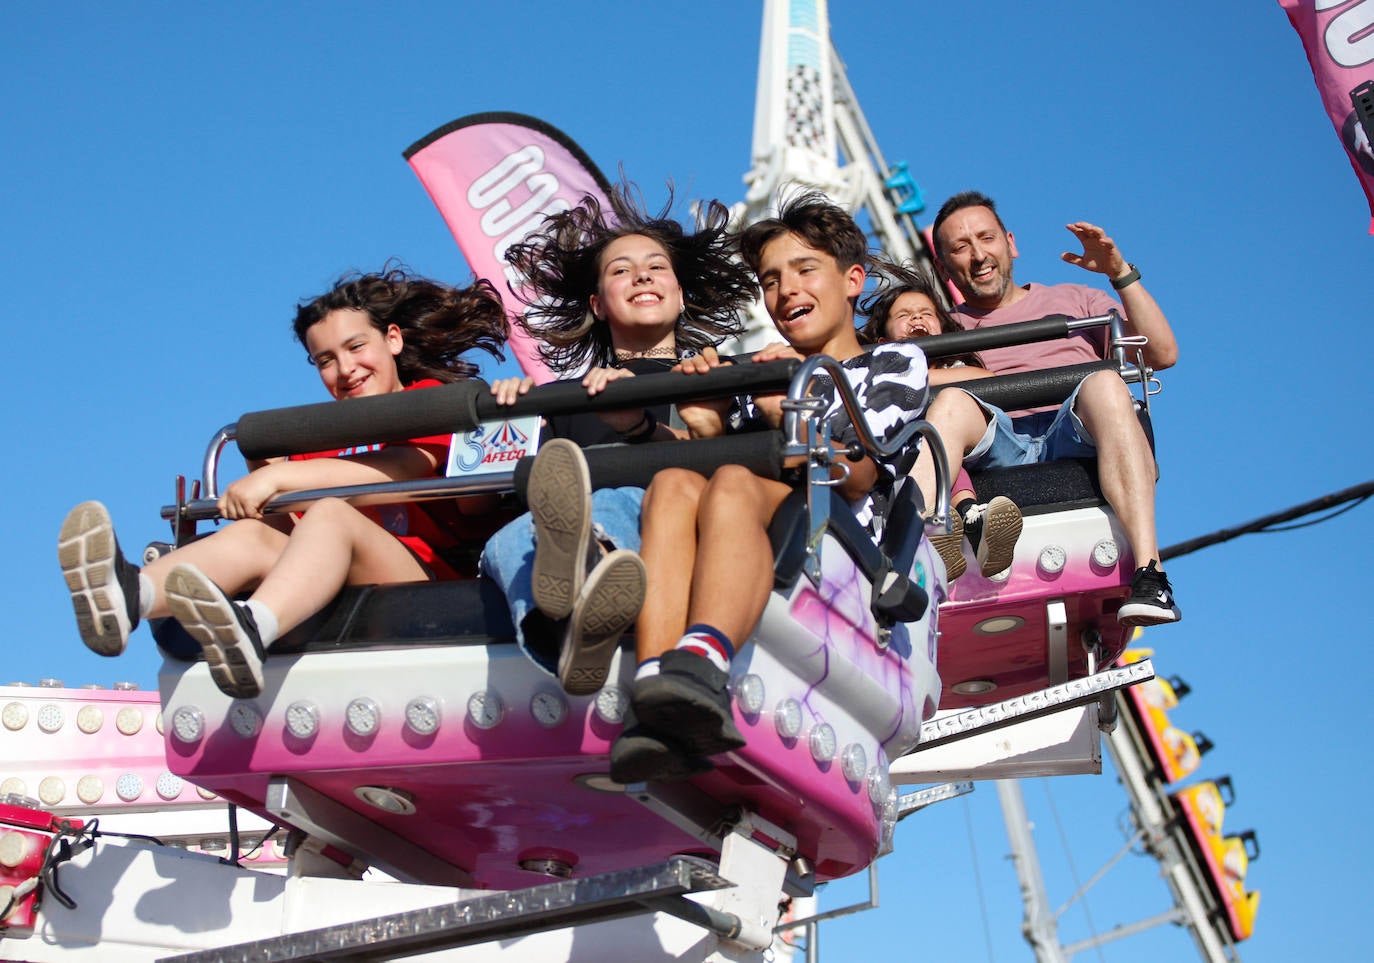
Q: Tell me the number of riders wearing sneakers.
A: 5